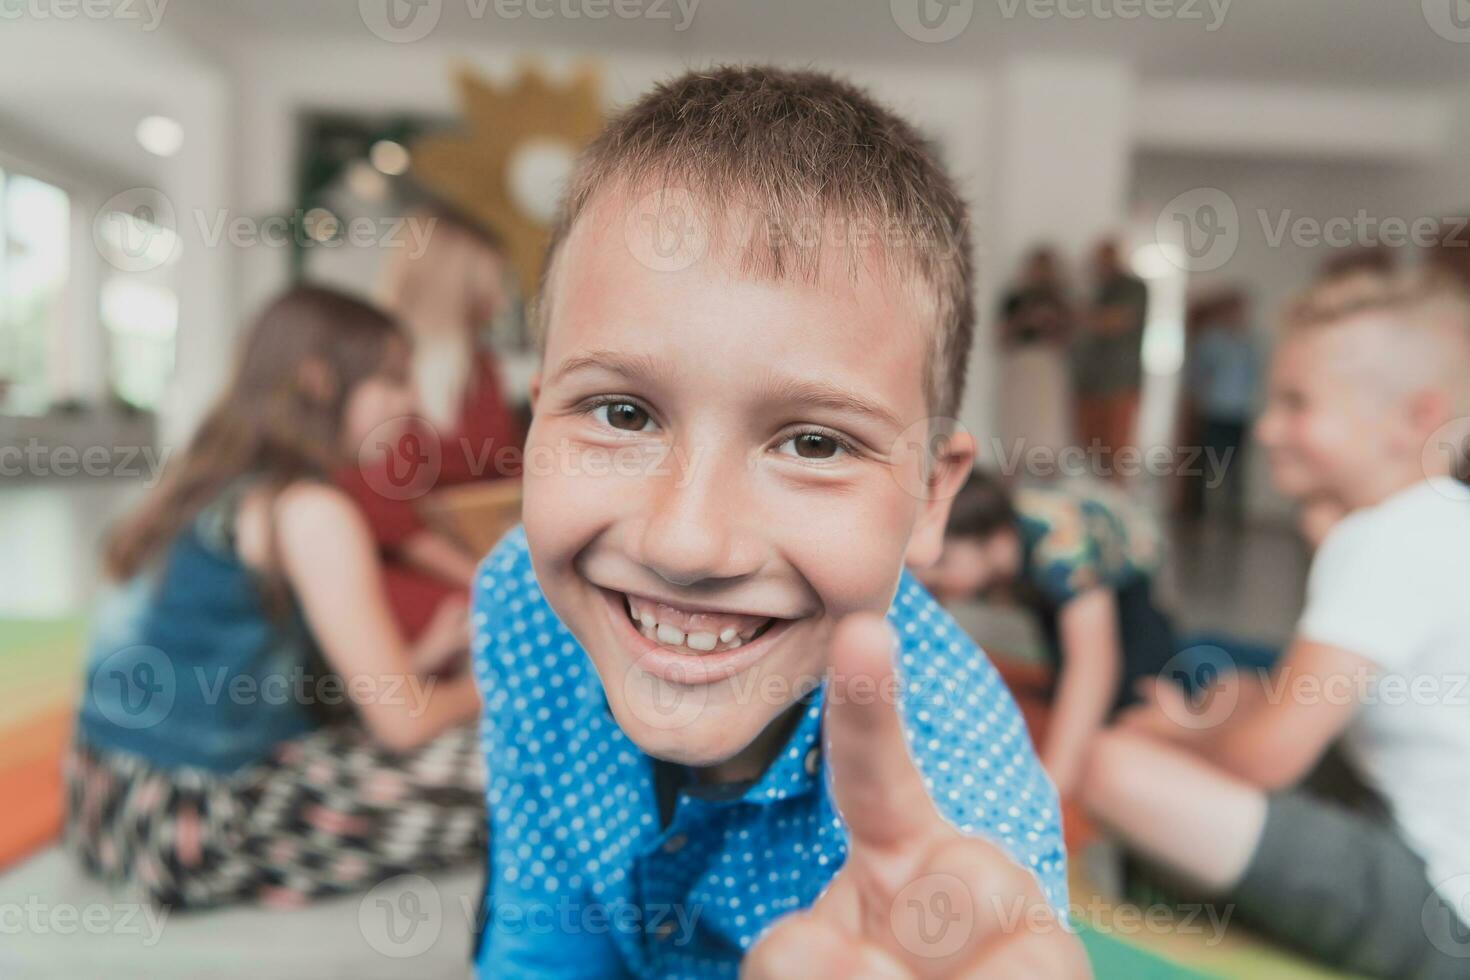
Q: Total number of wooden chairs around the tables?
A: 0